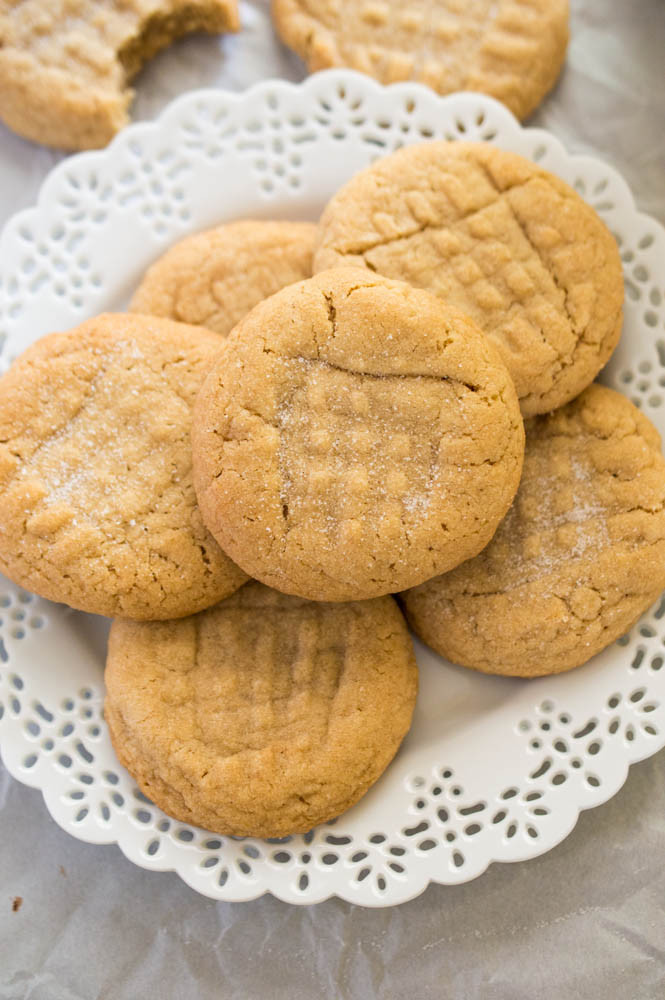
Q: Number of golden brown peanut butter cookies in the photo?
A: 8